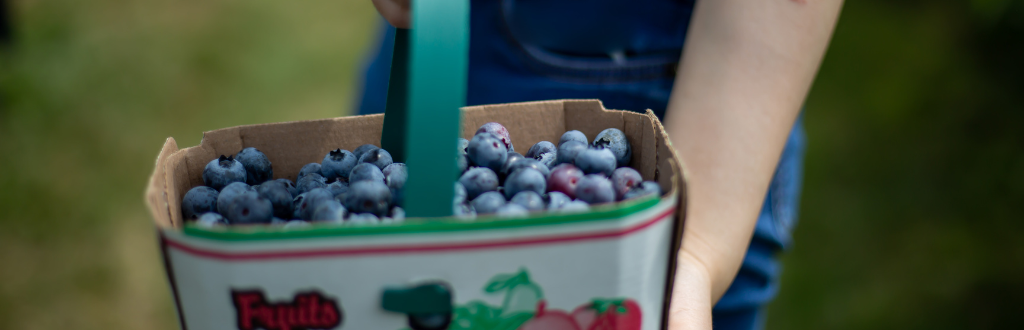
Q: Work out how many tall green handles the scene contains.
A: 1